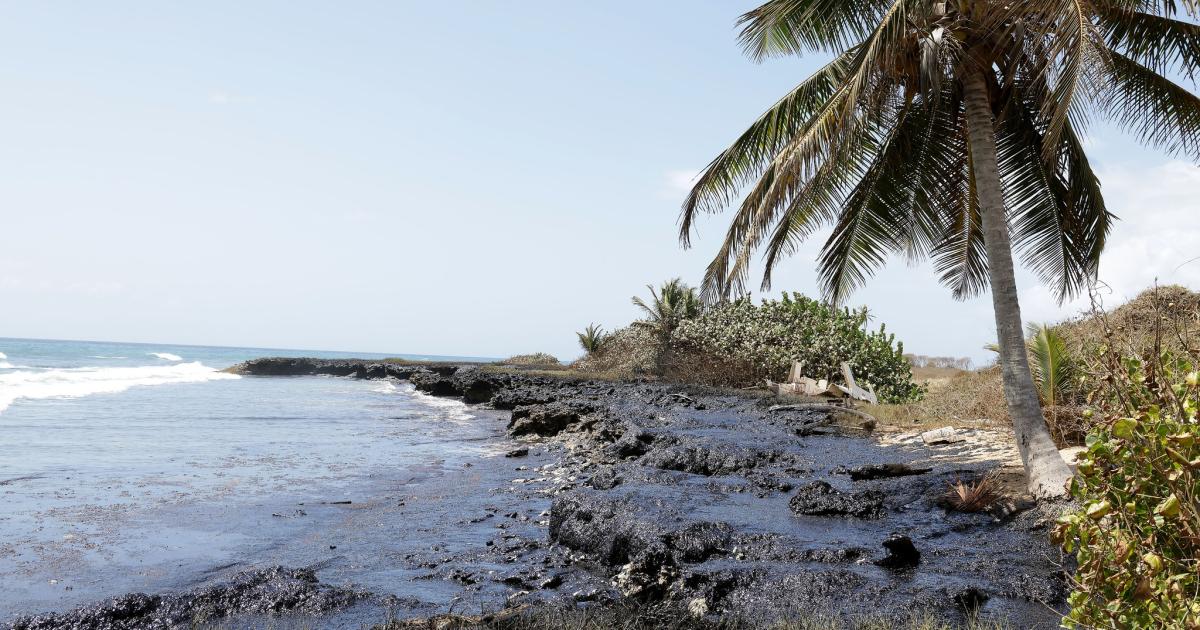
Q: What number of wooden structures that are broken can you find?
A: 1